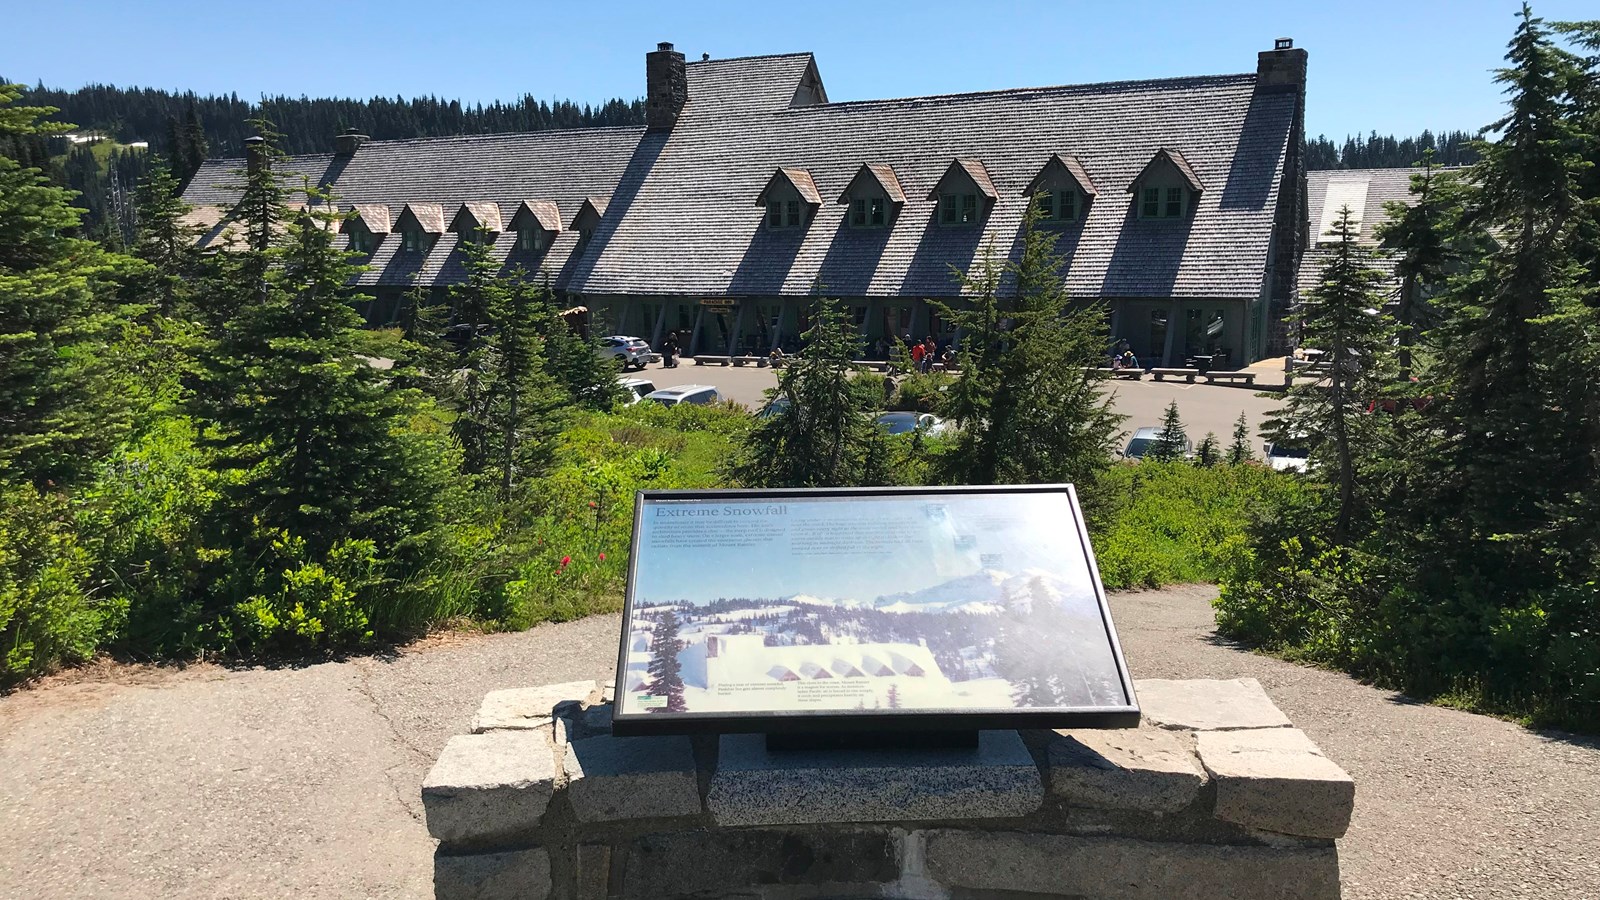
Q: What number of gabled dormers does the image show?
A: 11